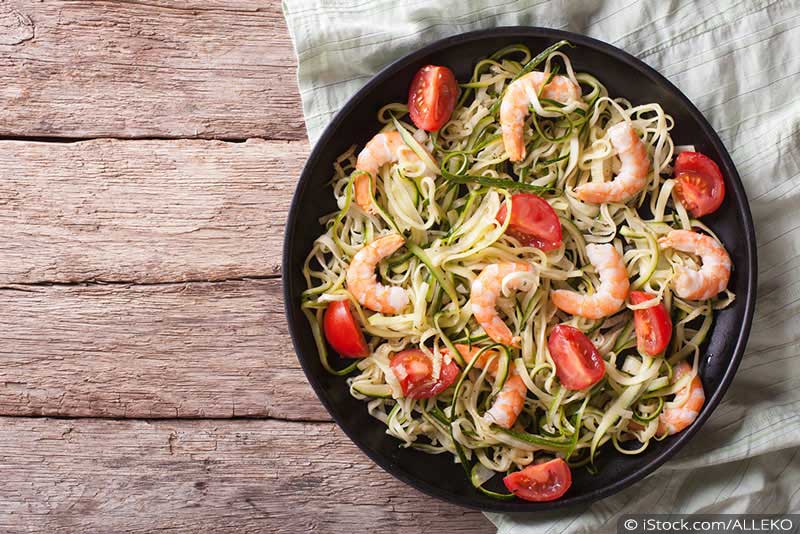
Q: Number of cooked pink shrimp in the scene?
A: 9